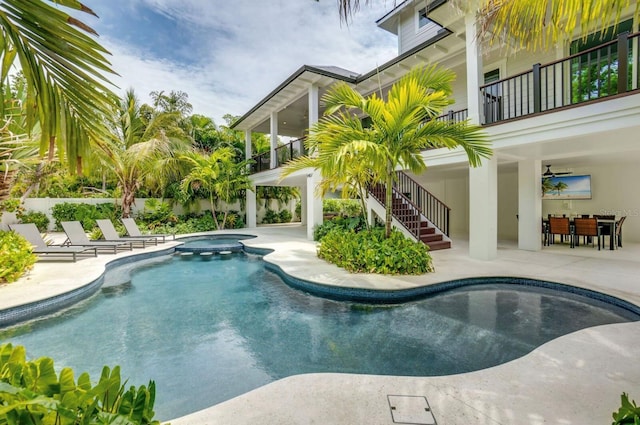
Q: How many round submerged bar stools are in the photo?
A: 3